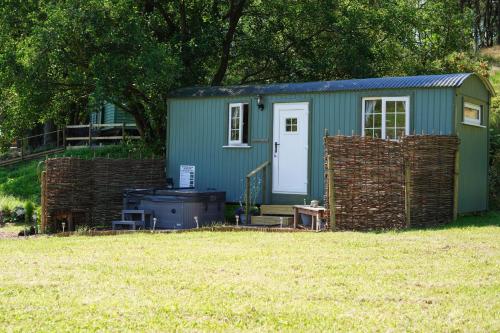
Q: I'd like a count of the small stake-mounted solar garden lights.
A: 5